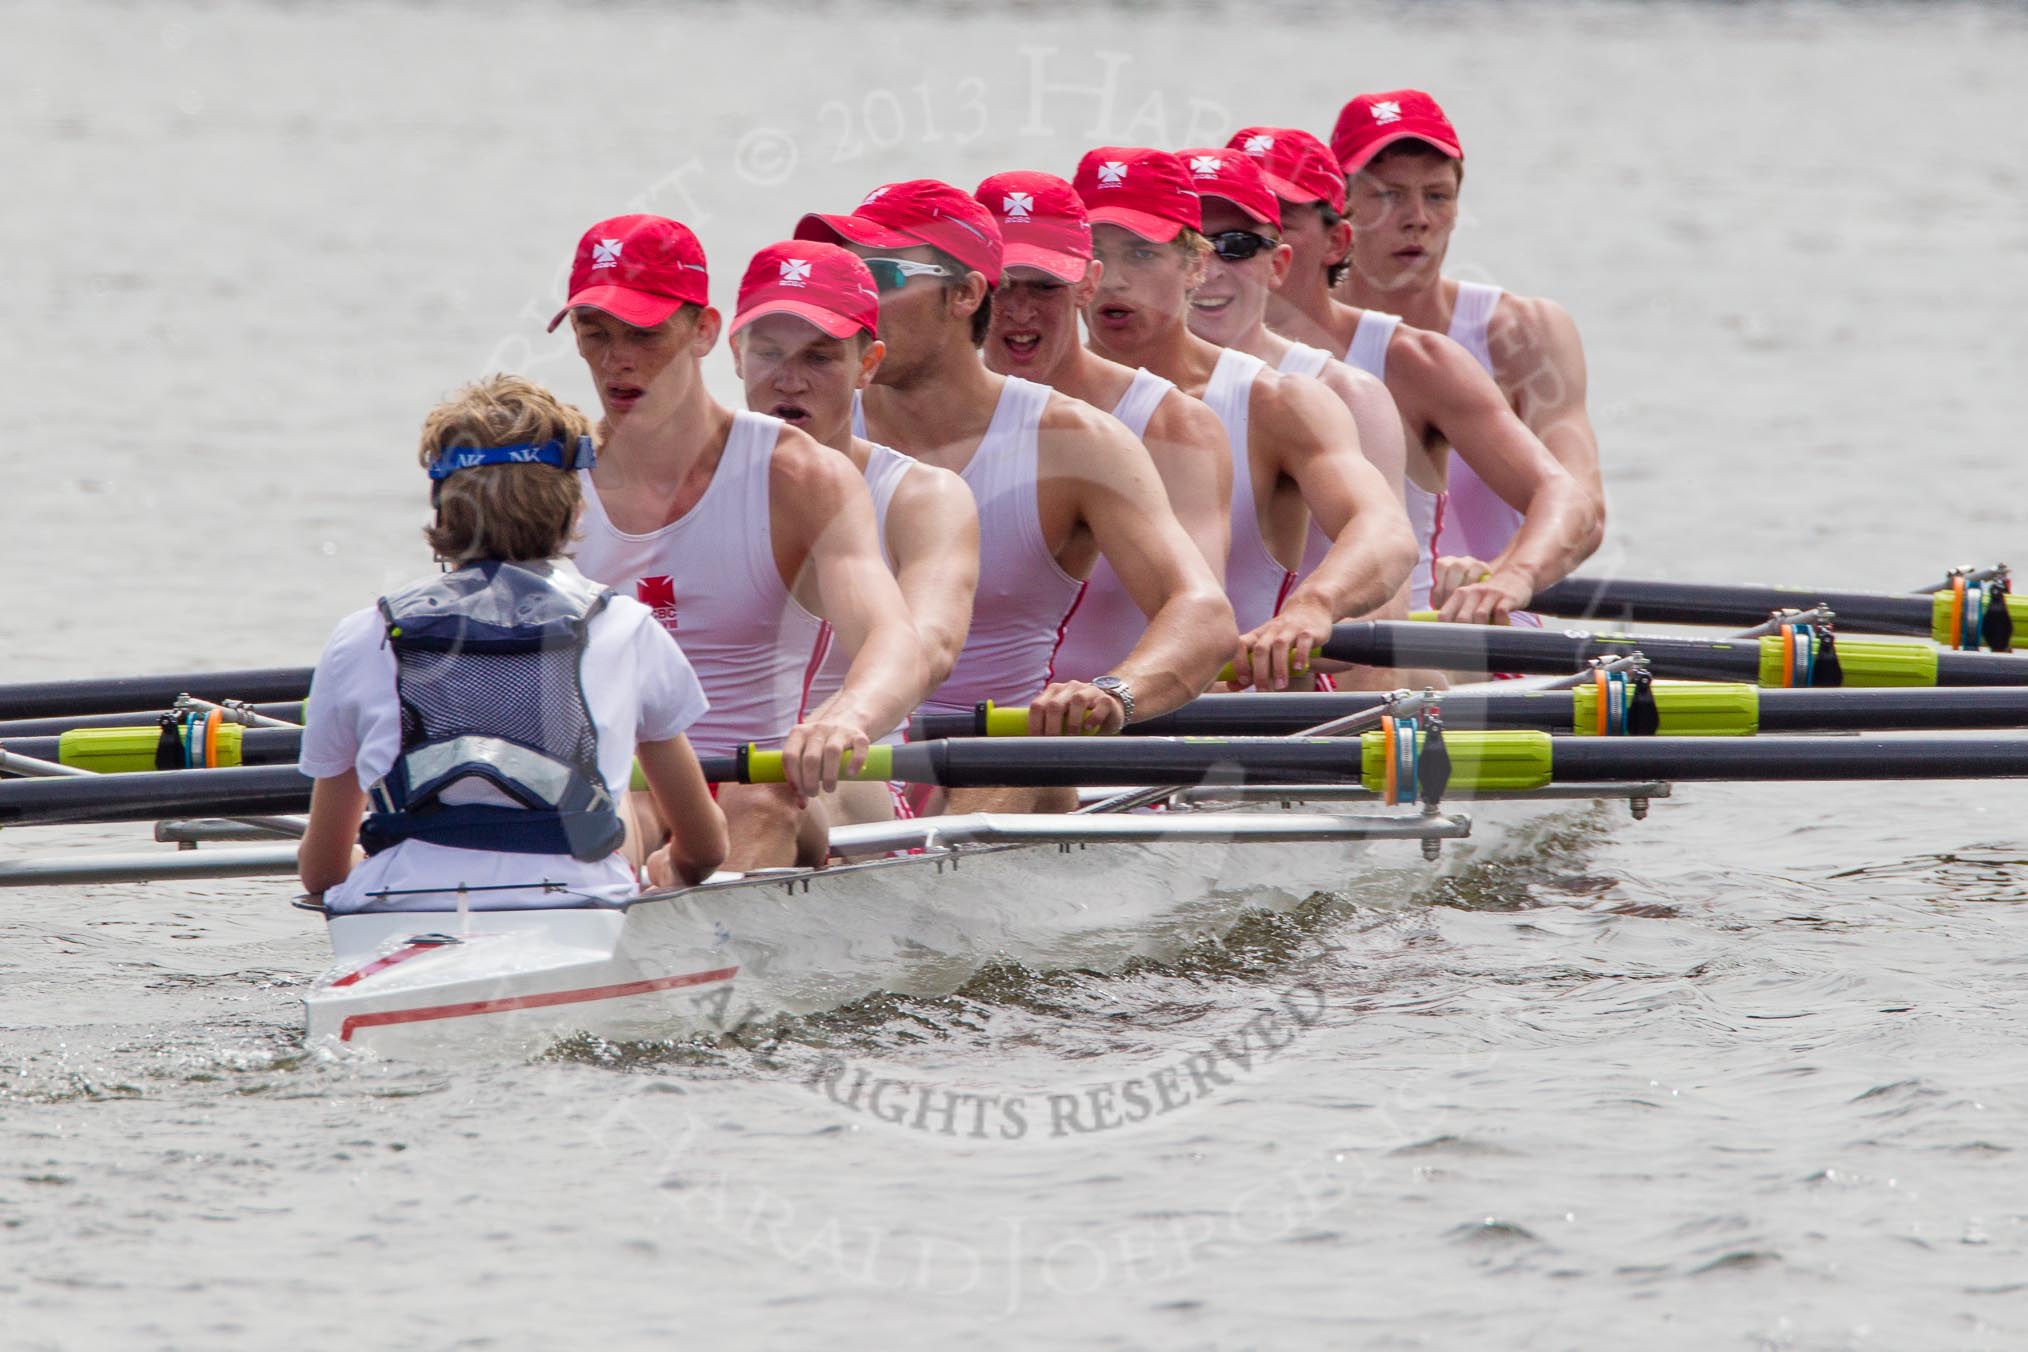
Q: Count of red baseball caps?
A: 8